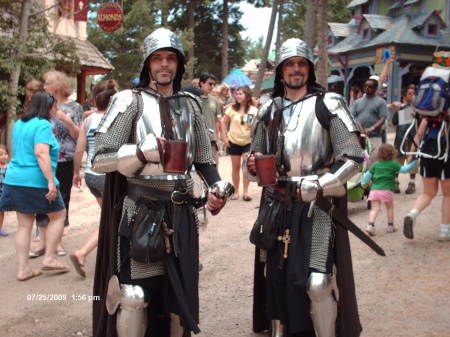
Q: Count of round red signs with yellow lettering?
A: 1